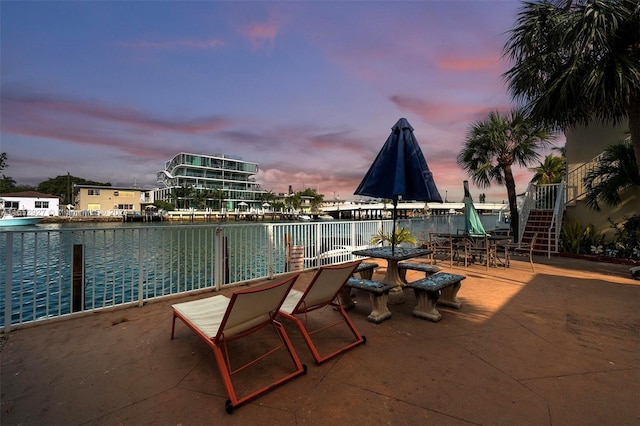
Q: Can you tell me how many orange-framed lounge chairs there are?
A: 2